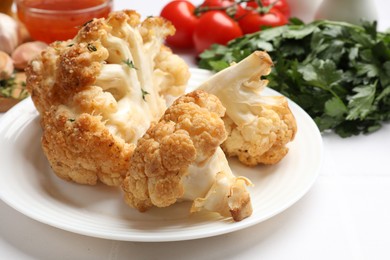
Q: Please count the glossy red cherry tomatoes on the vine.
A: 5